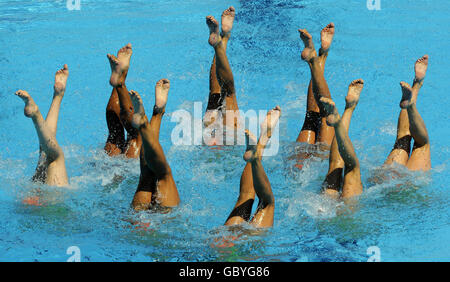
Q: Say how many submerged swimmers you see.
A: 8